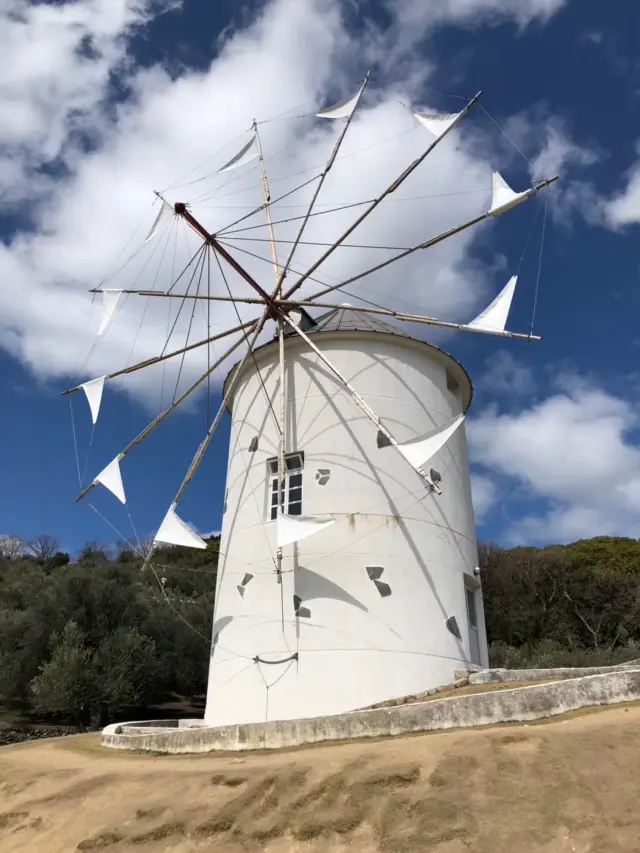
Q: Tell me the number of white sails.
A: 12